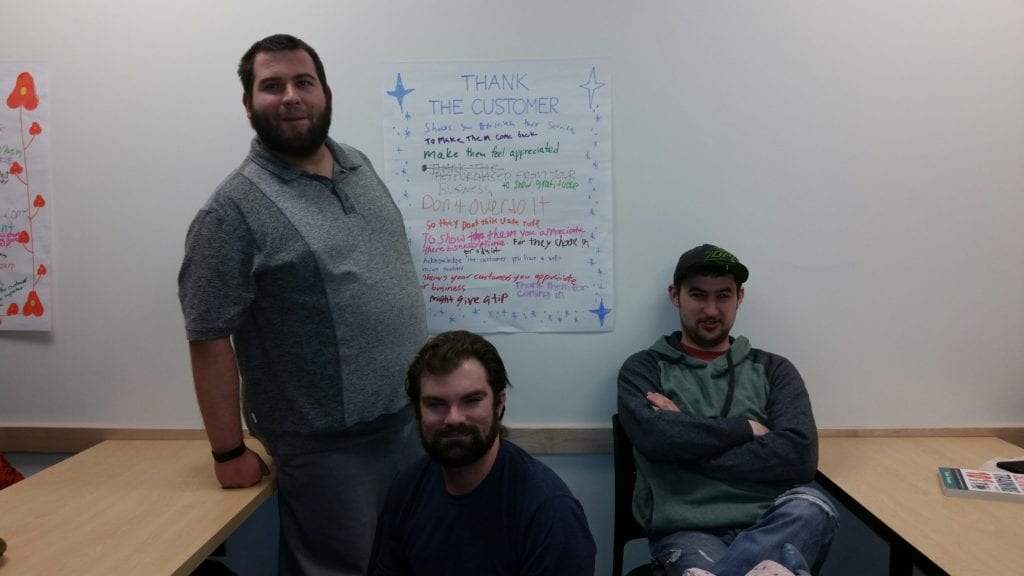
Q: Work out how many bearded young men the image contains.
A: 3